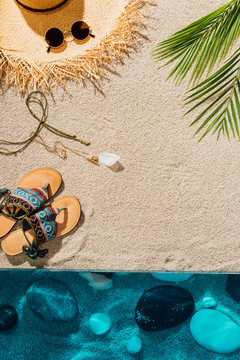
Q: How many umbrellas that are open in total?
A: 0